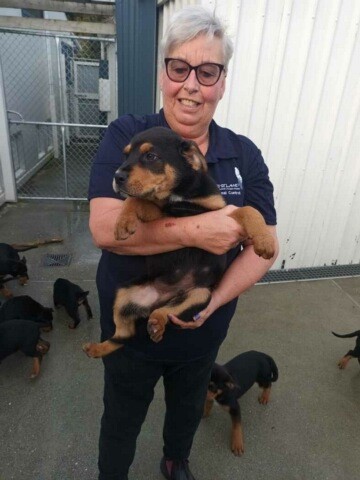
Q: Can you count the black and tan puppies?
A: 7